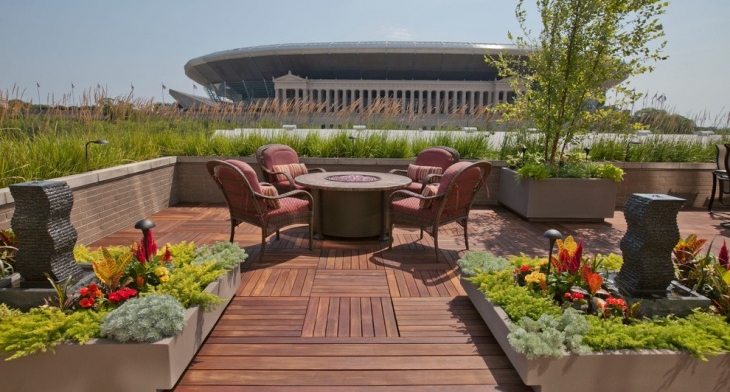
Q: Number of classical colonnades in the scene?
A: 1